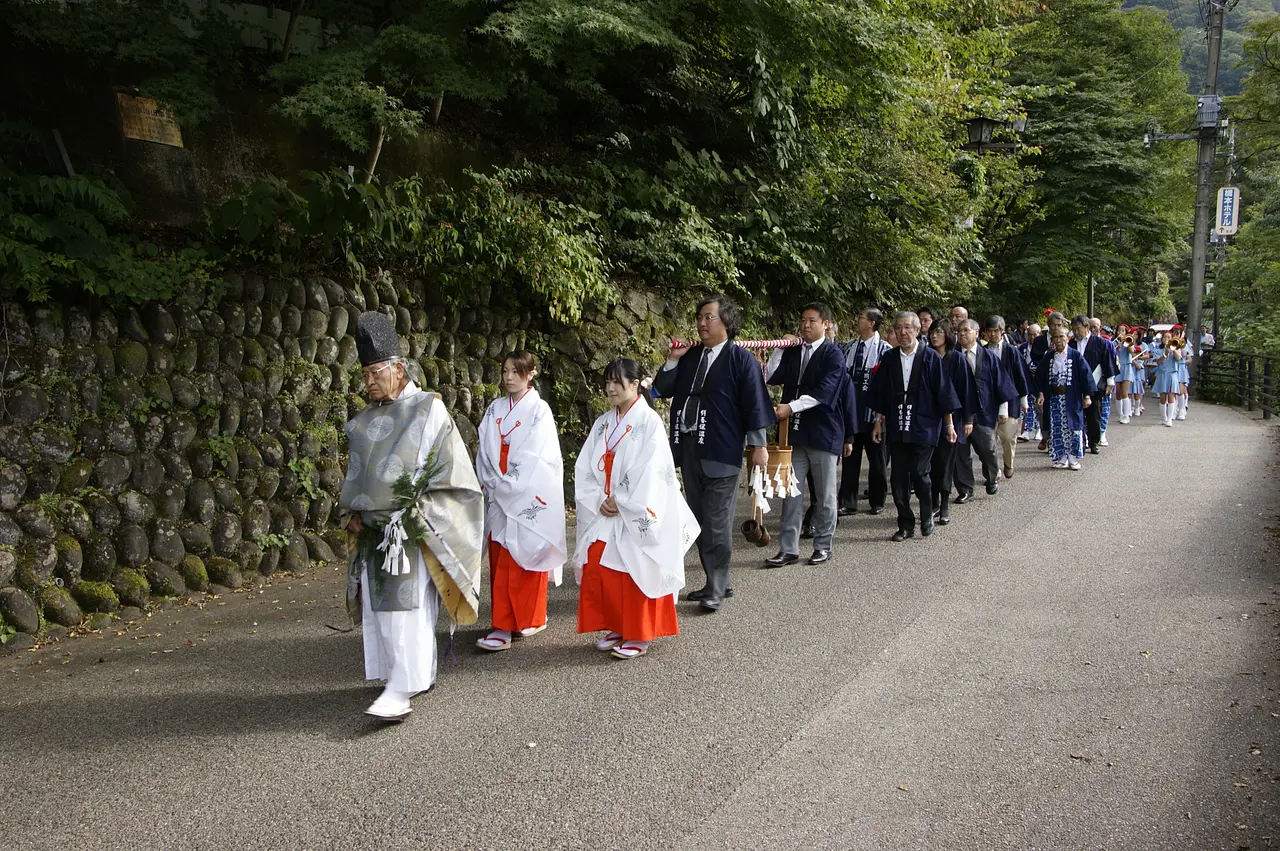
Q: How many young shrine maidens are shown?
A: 2